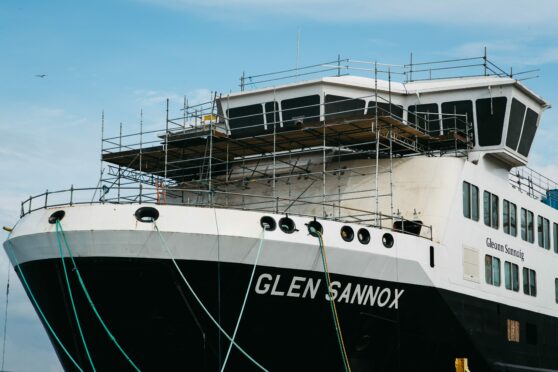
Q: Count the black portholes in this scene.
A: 8